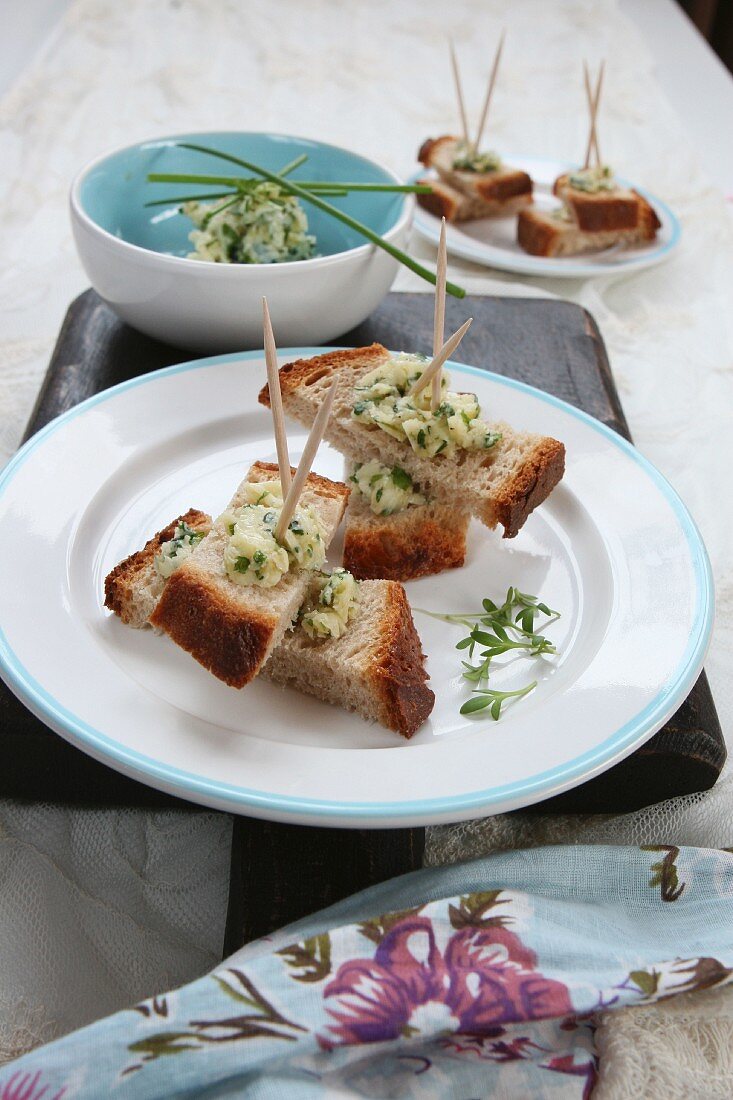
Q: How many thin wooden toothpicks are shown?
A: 8